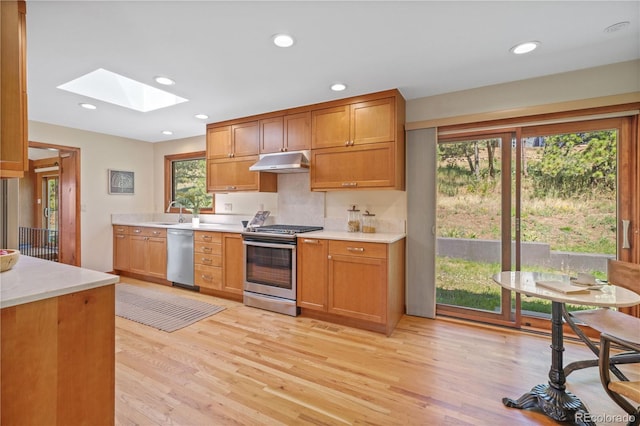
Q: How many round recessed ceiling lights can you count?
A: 7